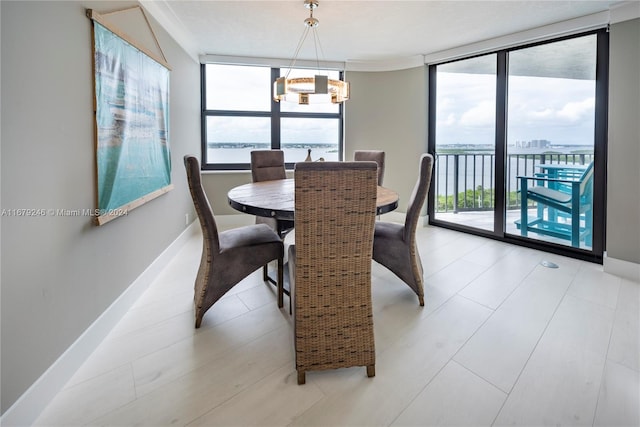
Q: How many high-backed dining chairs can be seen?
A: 5